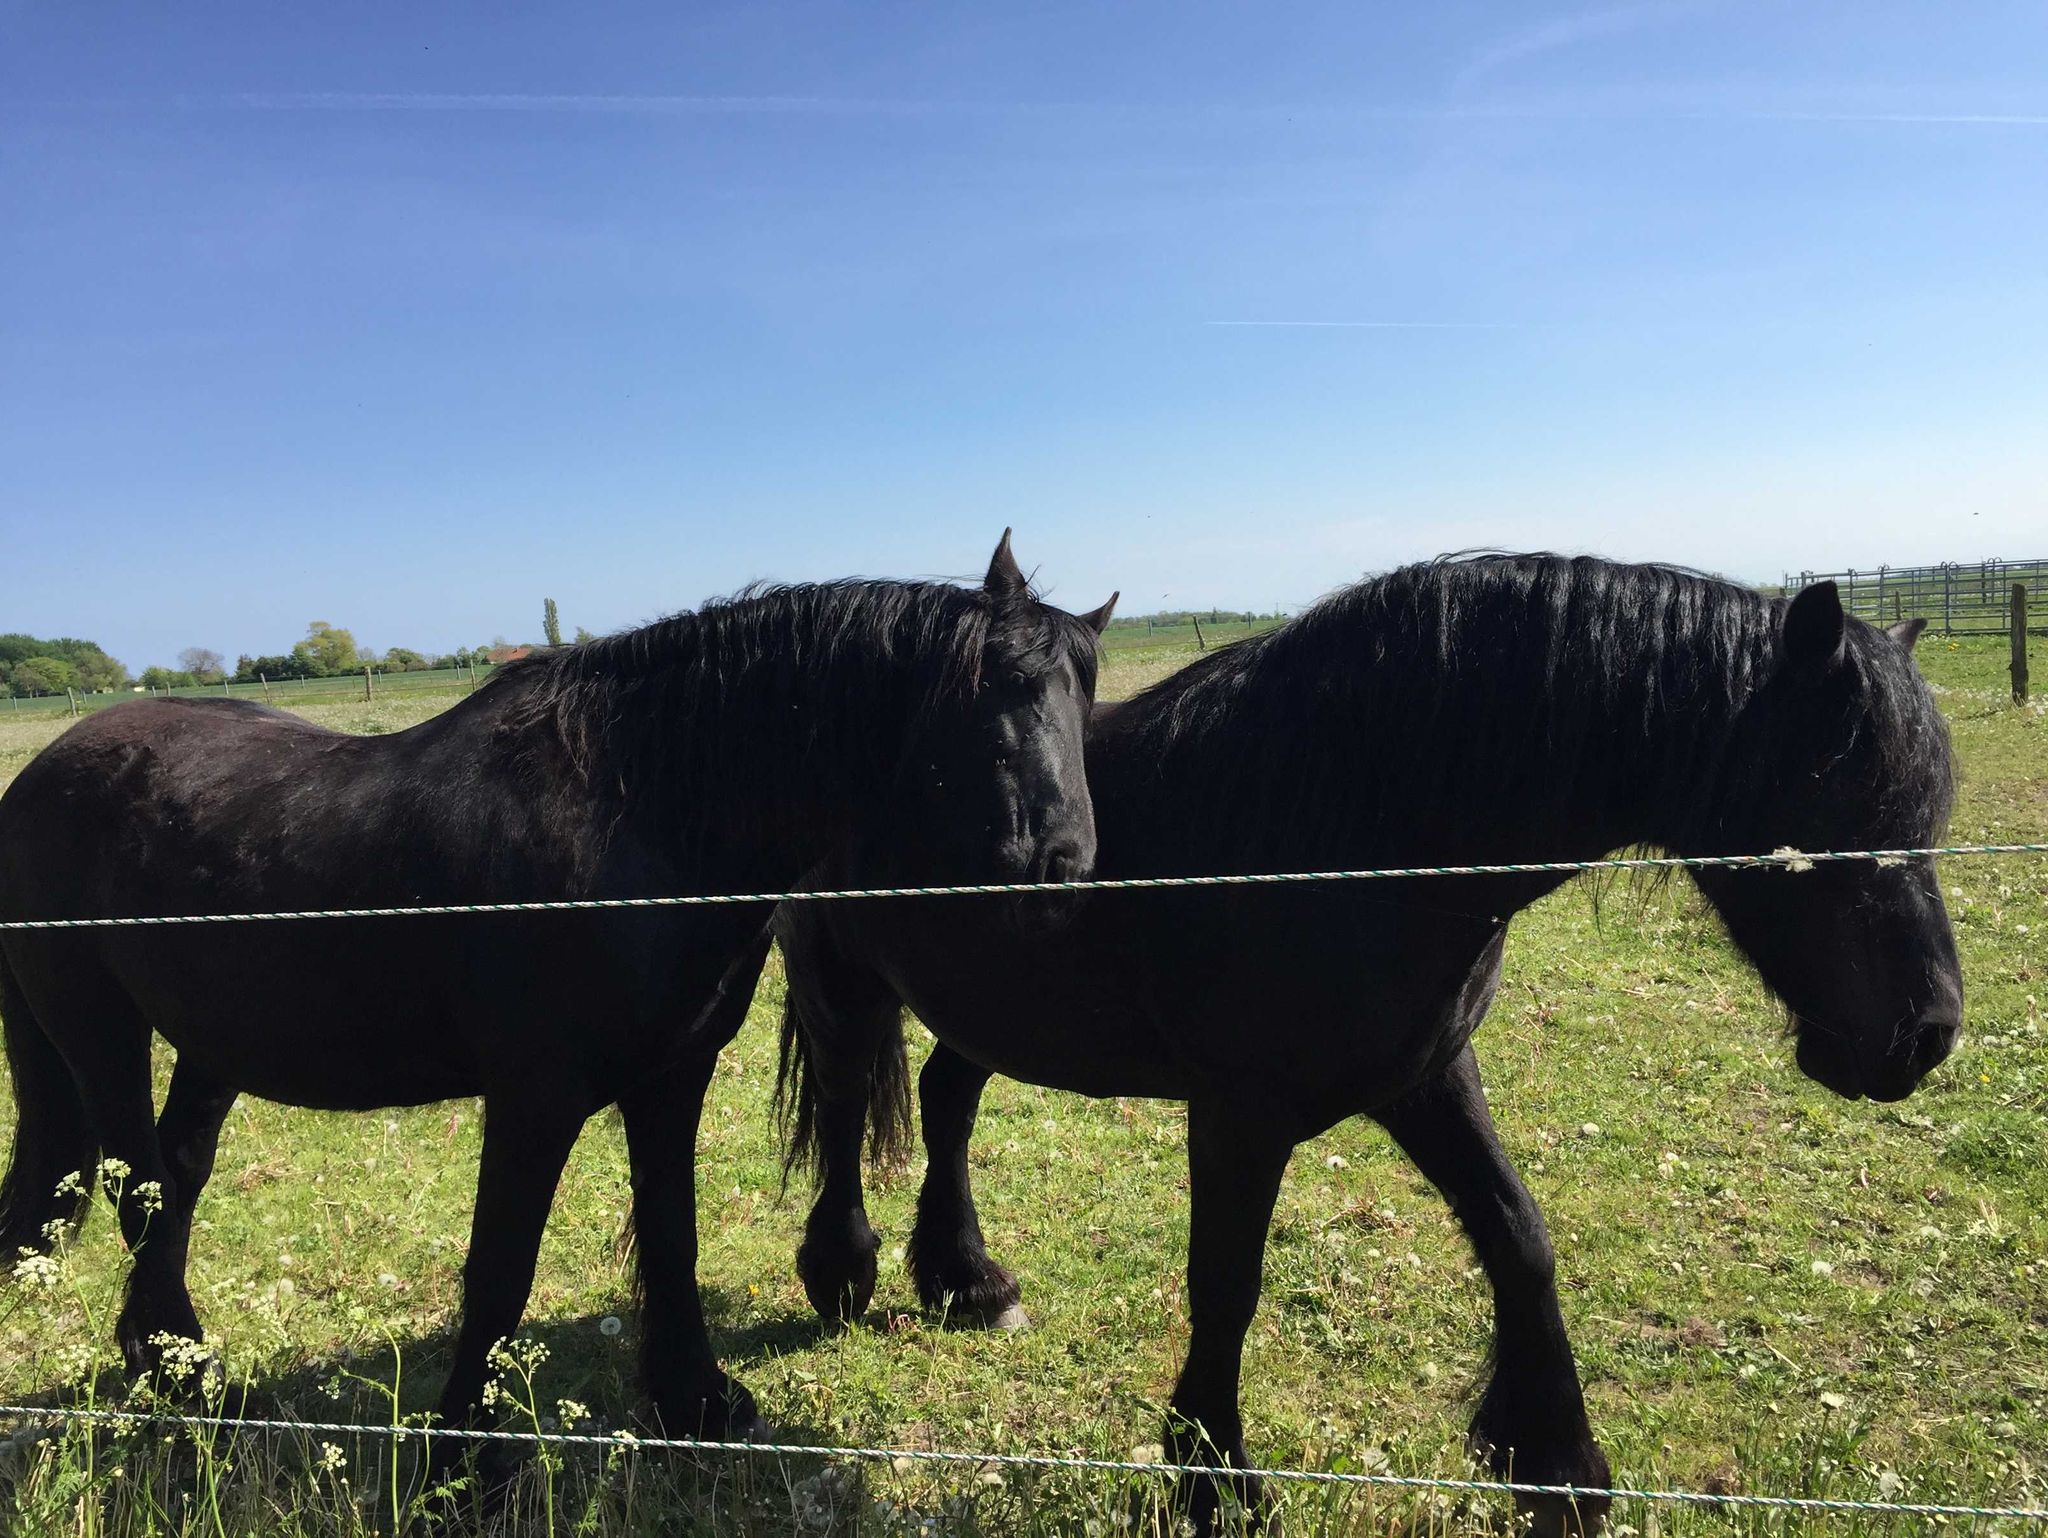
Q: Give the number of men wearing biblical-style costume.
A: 0